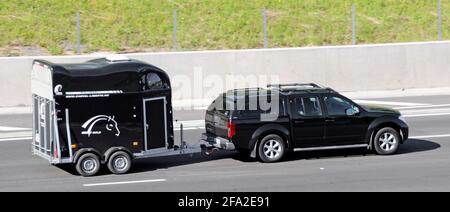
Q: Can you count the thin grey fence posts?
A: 5